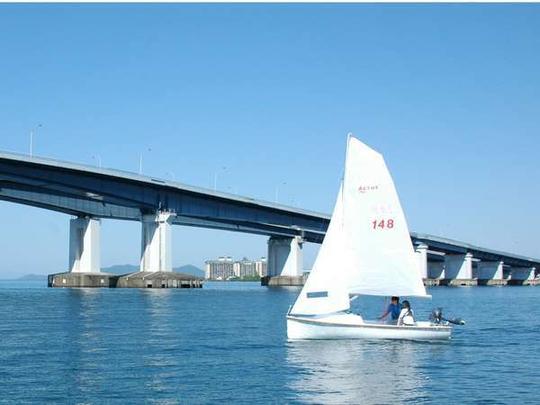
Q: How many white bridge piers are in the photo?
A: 7